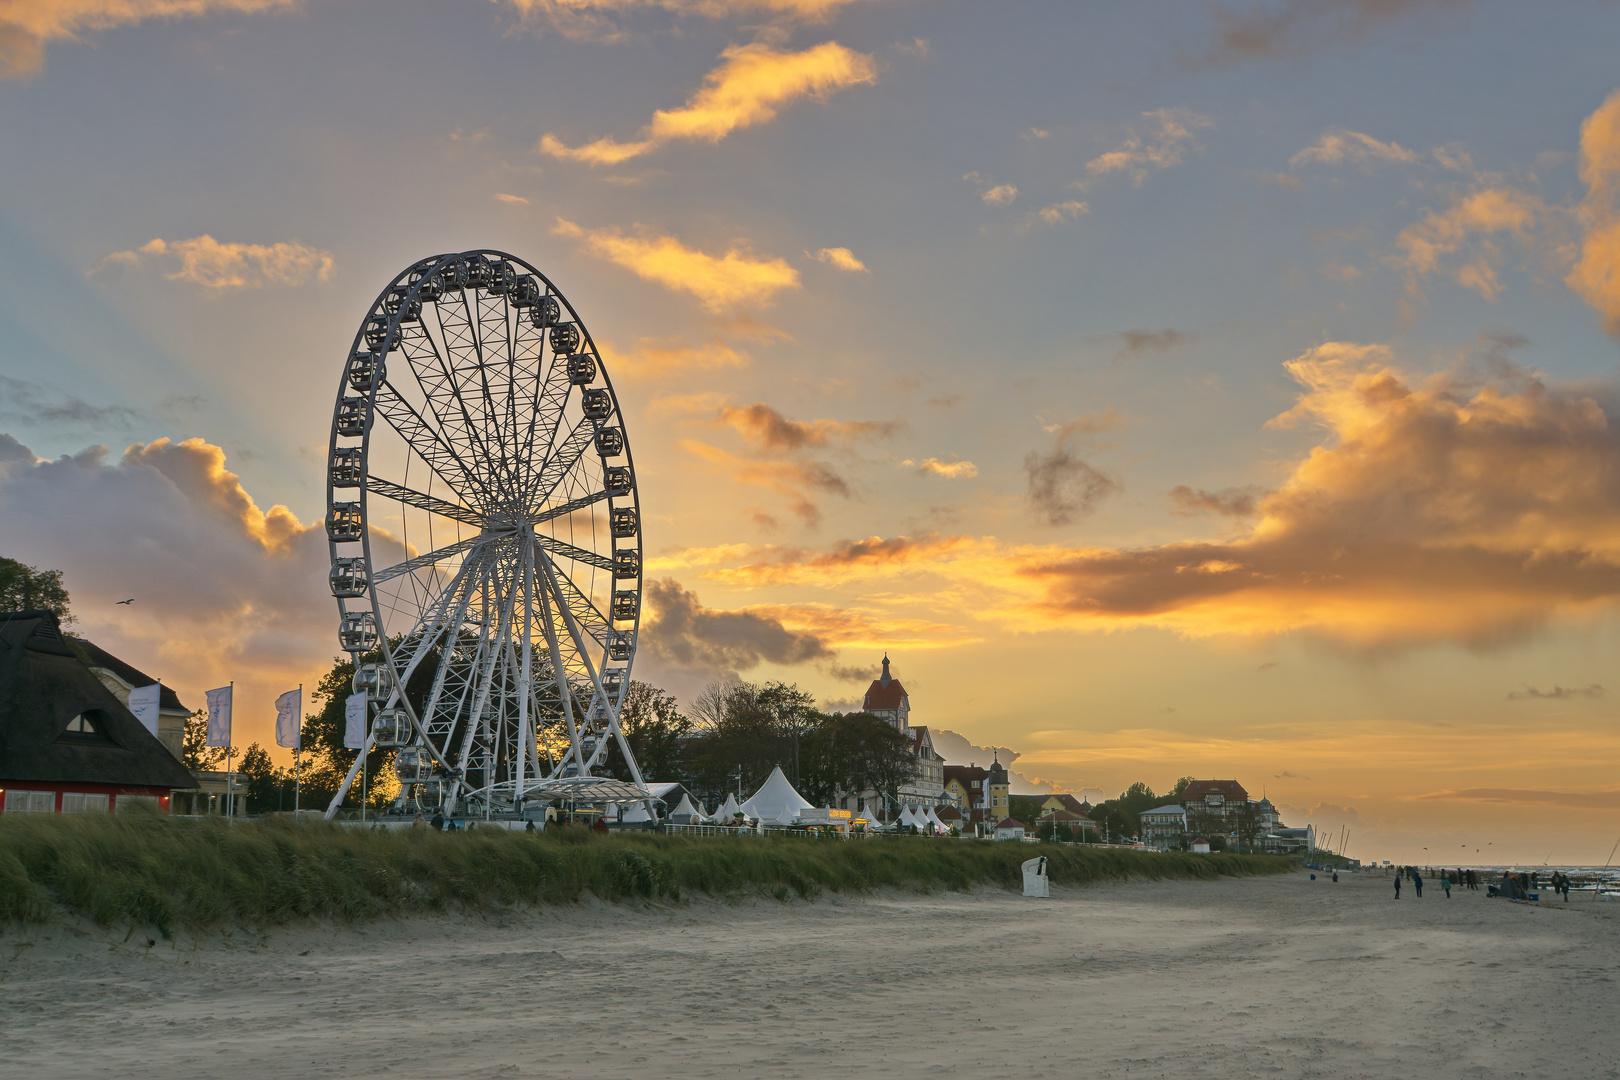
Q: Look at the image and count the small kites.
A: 4